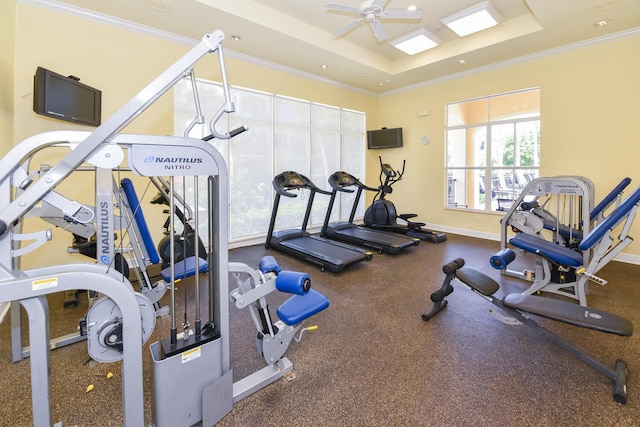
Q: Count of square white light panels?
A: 2